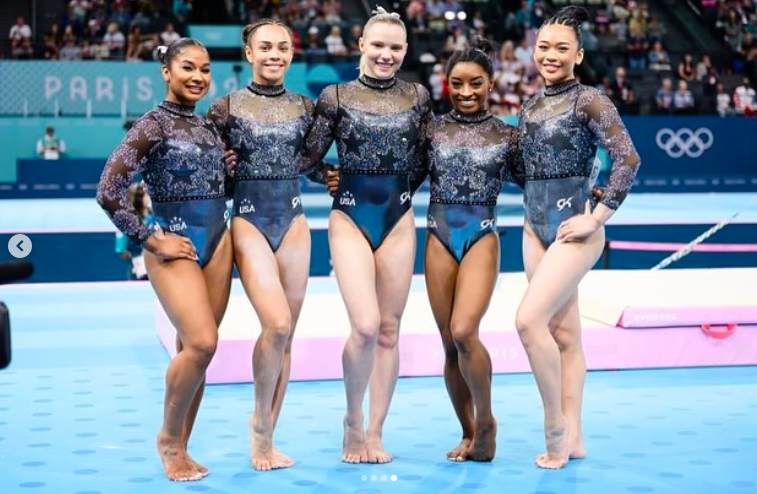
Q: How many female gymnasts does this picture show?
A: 5